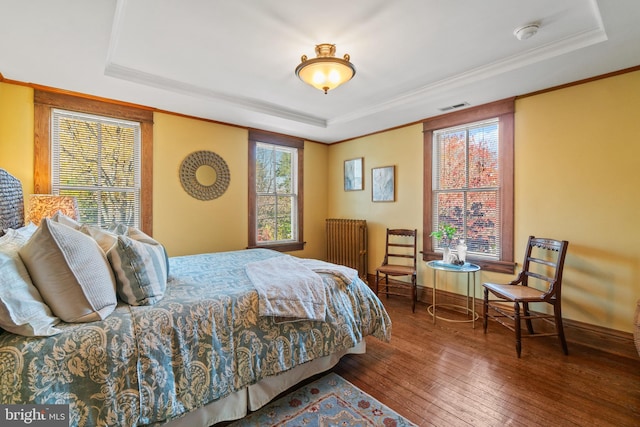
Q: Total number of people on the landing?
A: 0